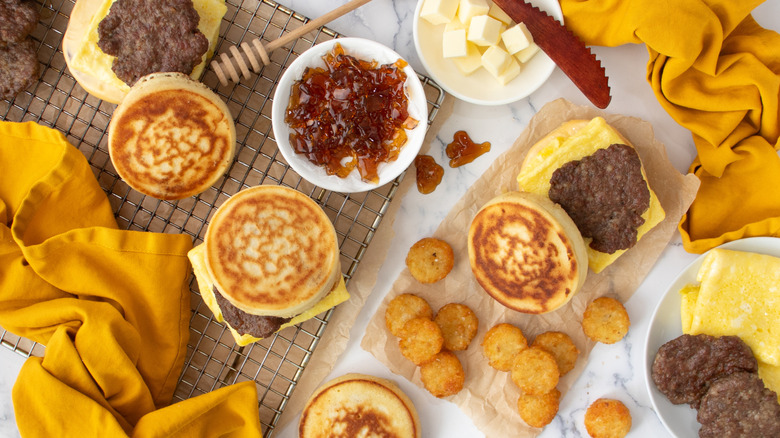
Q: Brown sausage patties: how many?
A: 7